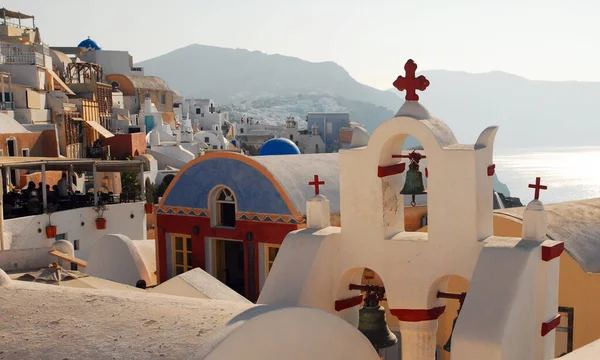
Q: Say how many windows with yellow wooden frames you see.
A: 2